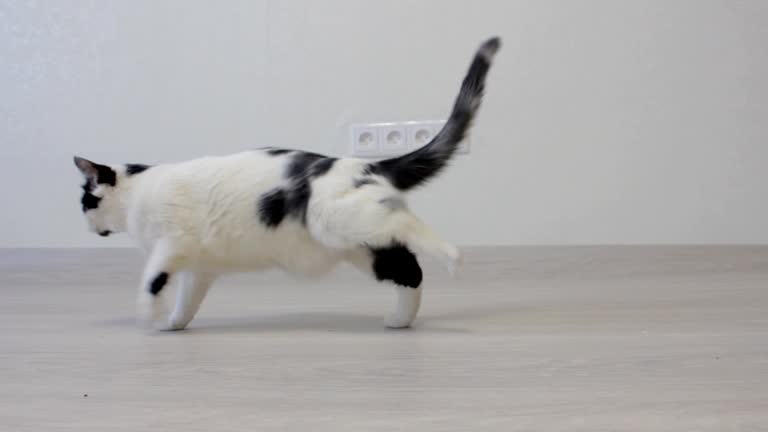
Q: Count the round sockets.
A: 3